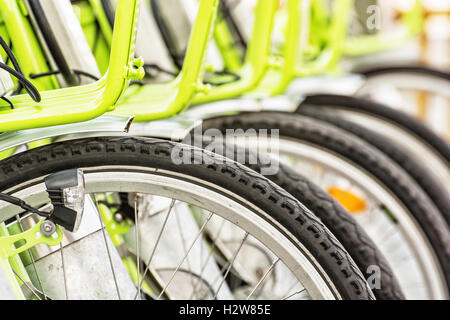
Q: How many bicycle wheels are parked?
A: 6